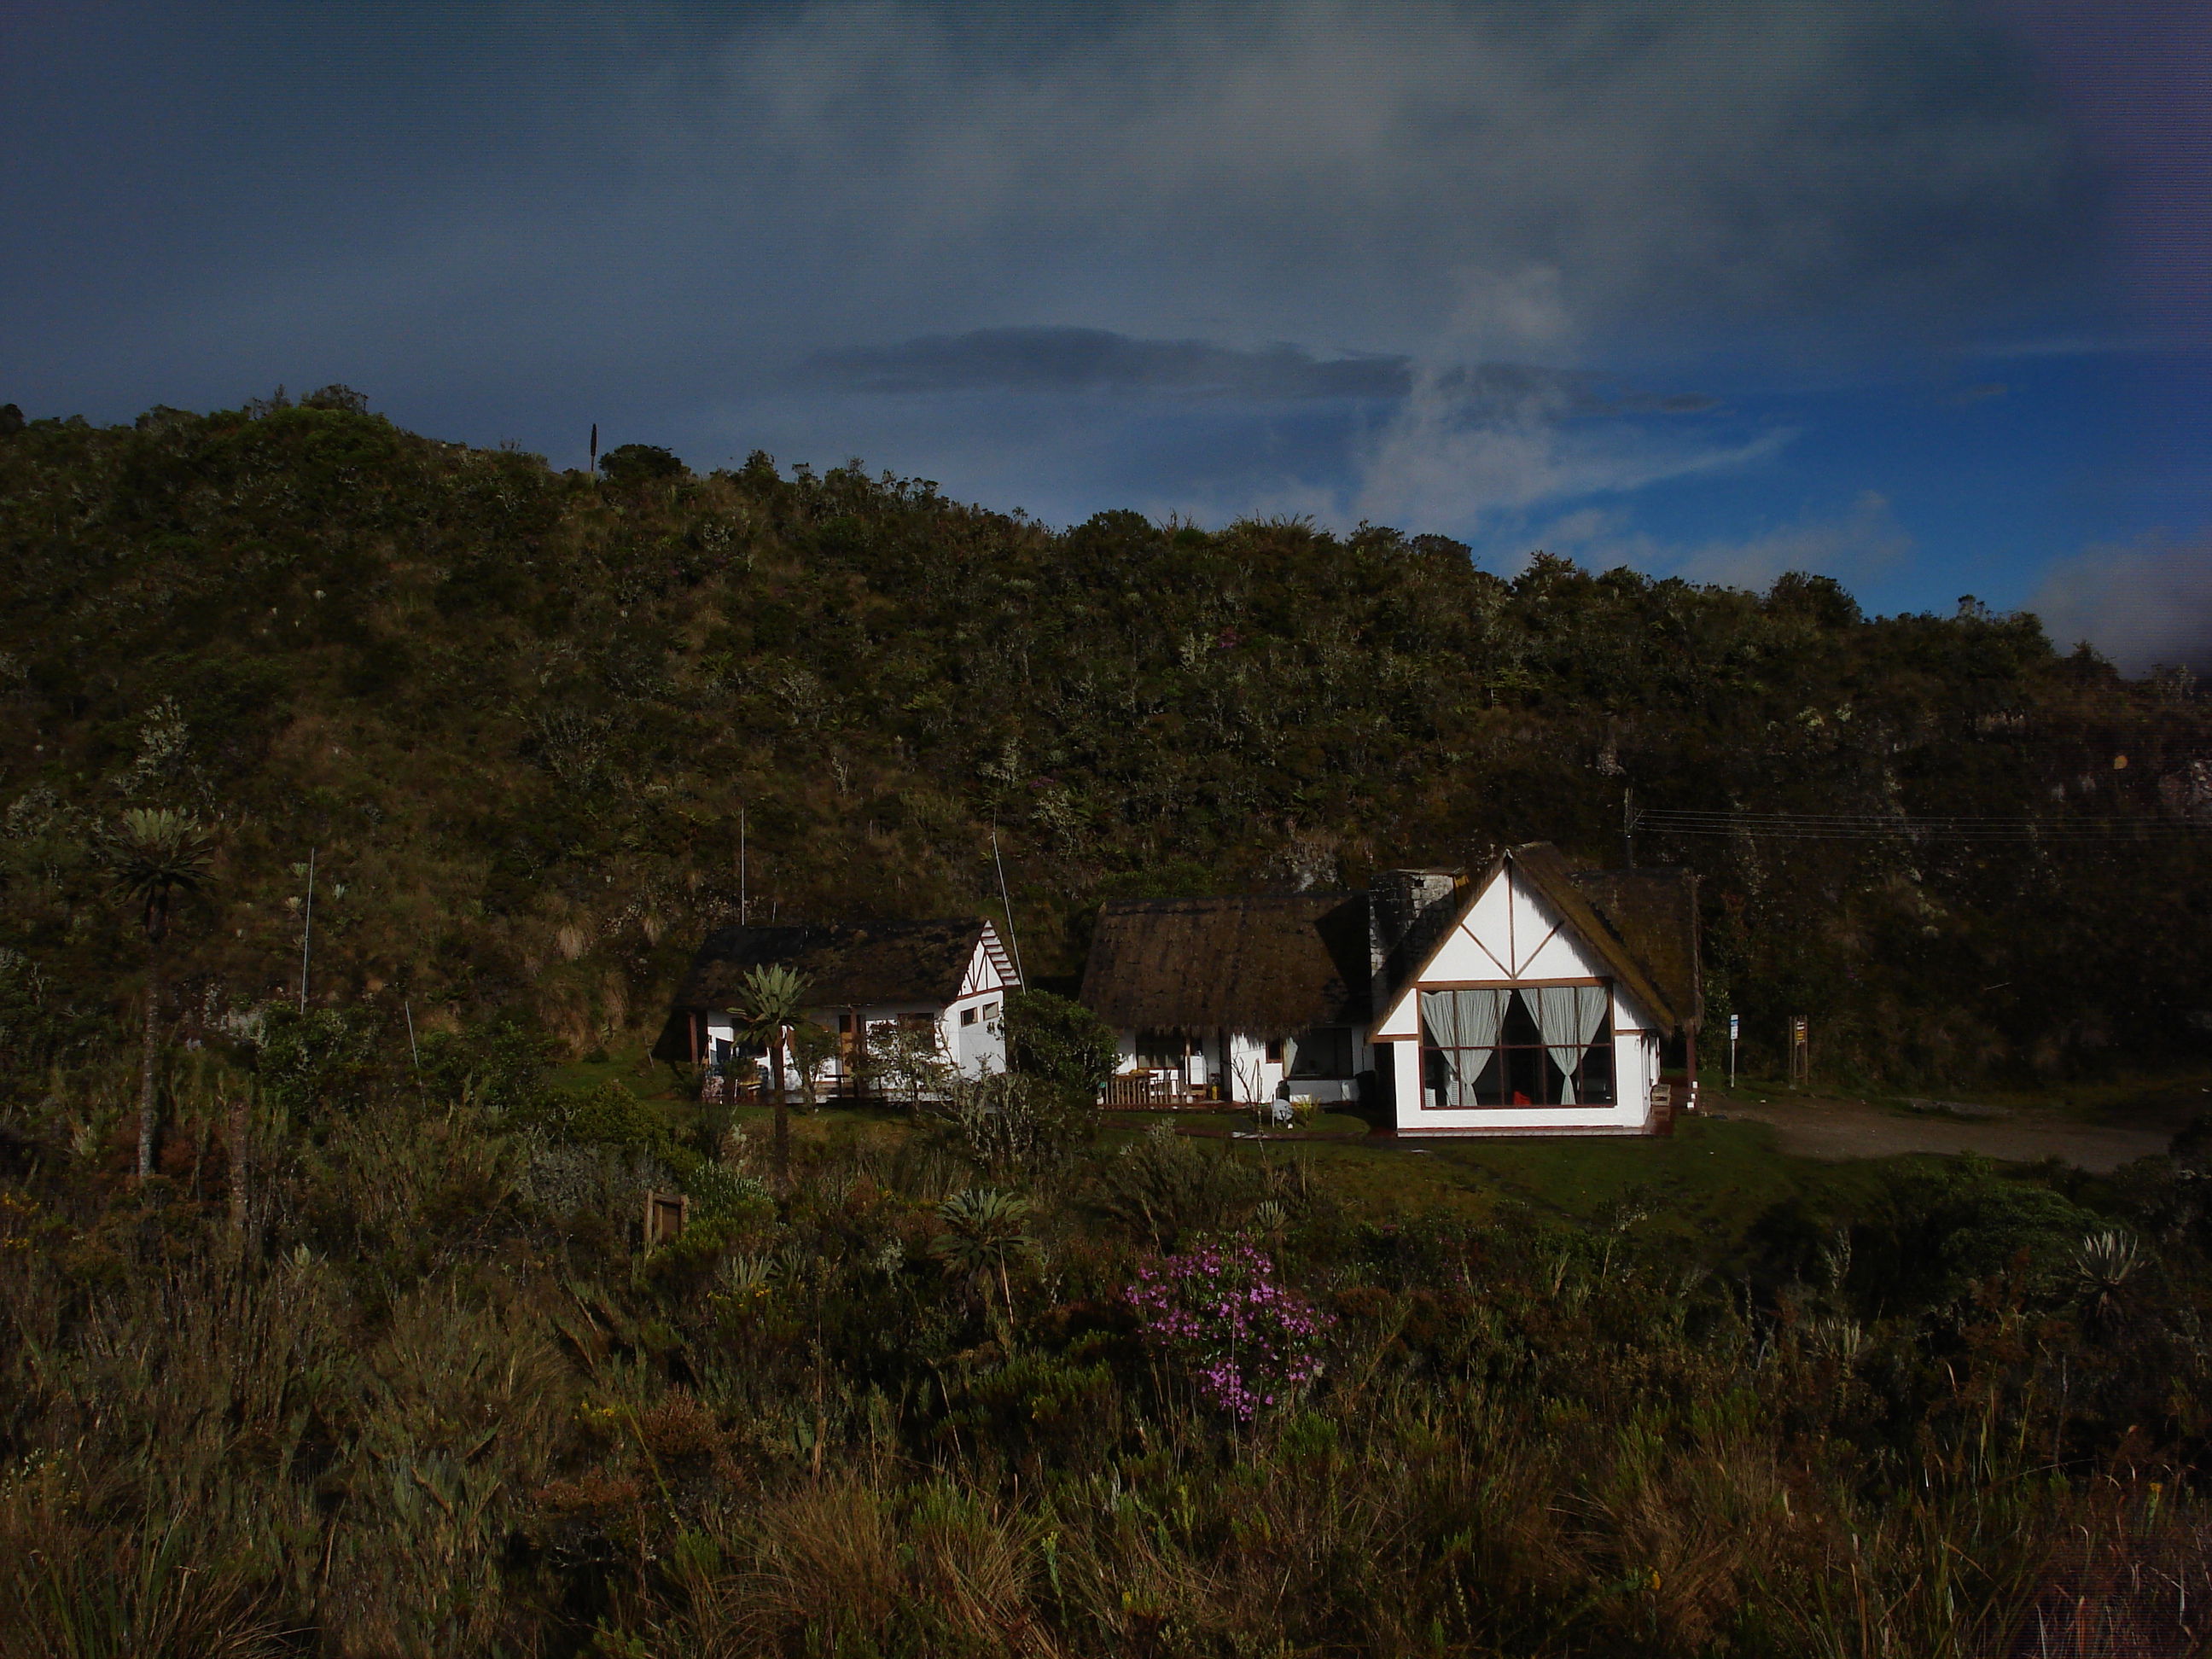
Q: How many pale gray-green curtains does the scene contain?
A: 2